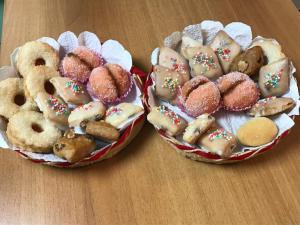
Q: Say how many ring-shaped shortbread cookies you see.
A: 4